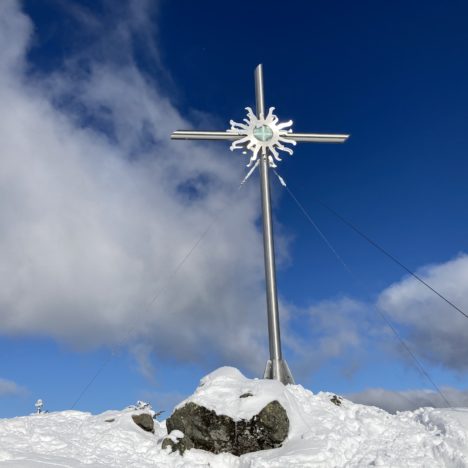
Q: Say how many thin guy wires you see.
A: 3